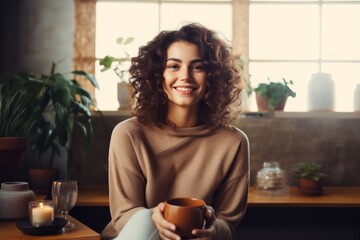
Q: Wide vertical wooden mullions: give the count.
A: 2